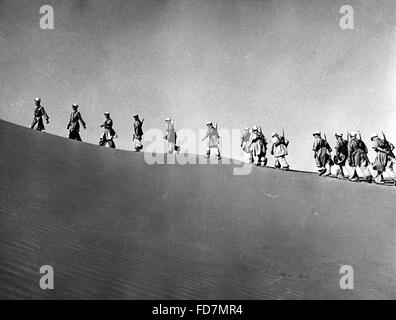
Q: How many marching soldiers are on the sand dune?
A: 13